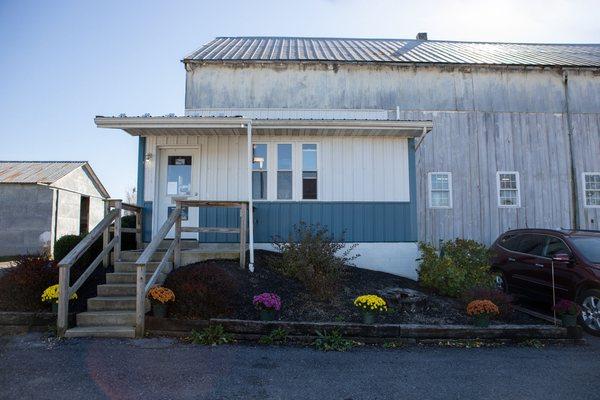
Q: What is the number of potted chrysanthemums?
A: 6